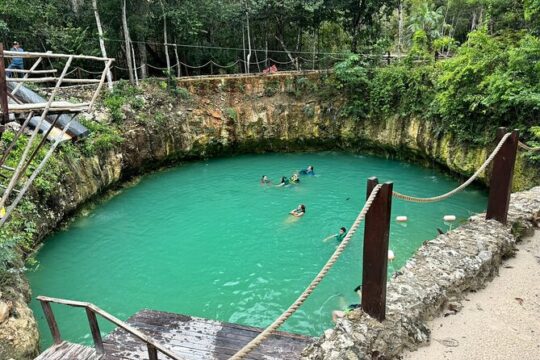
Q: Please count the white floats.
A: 3